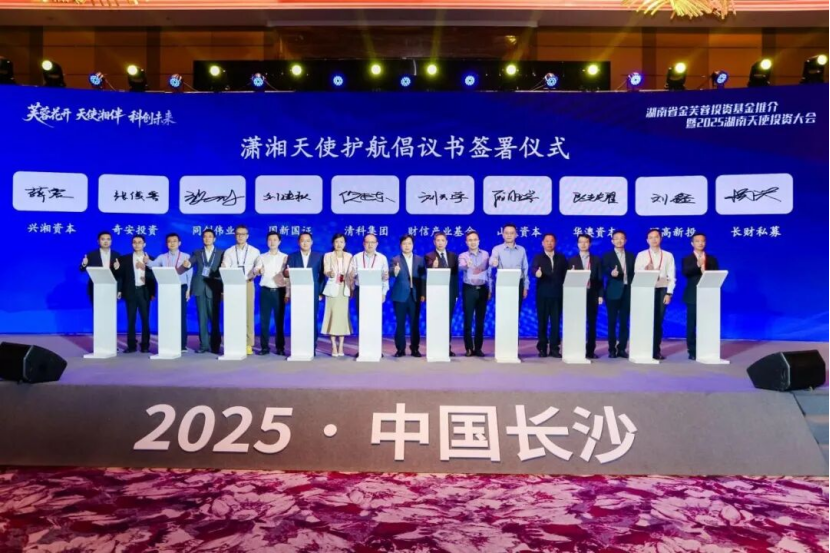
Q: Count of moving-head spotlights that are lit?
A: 11